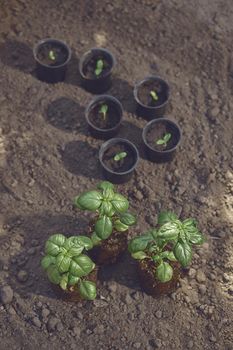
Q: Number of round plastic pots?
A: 6